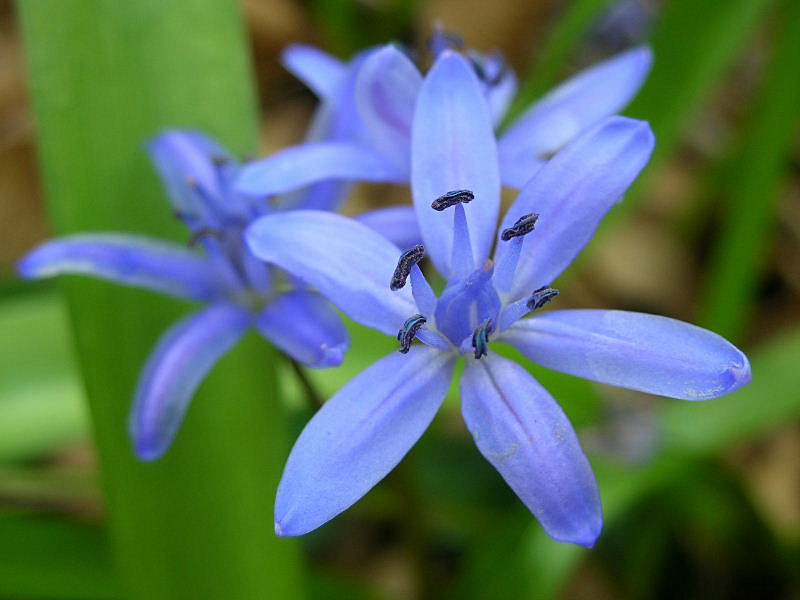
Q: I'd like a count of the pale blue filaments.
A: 6